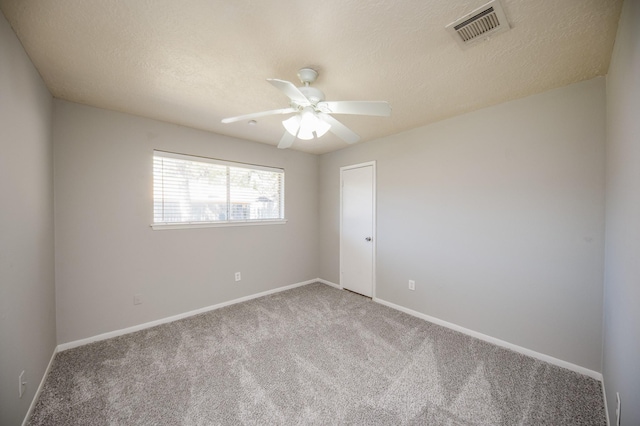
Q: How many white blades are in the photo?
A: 5